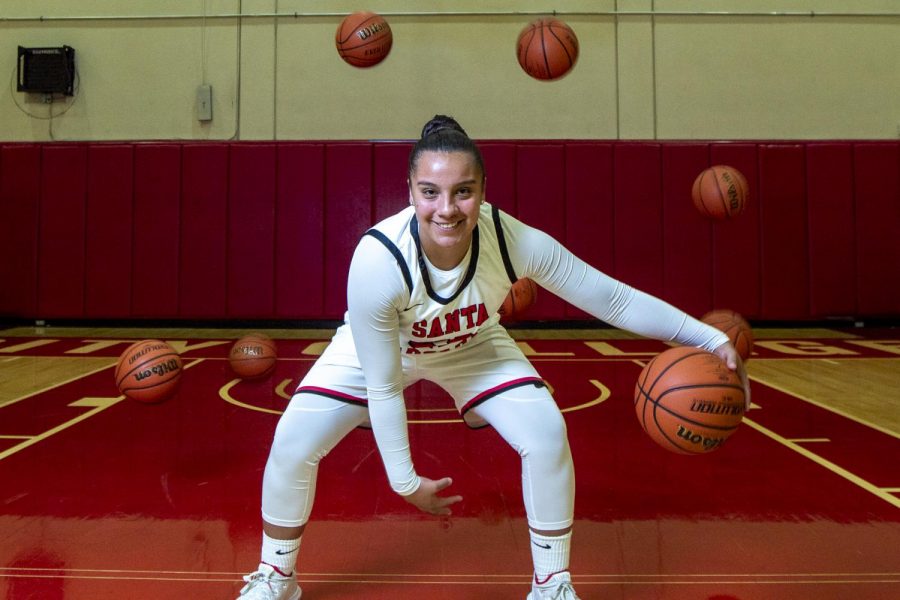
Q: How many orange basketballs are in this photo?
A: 8